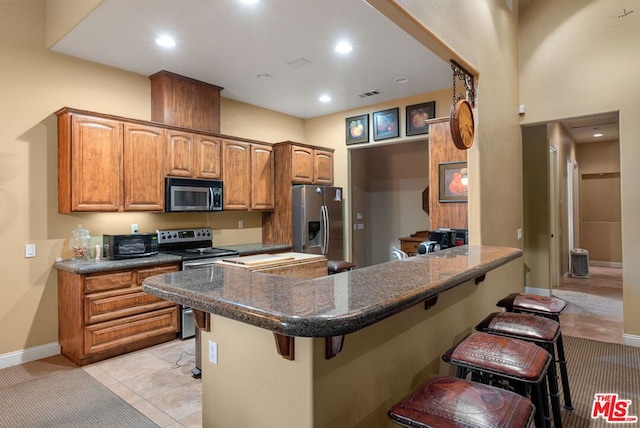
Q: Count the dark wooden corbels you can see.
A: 5